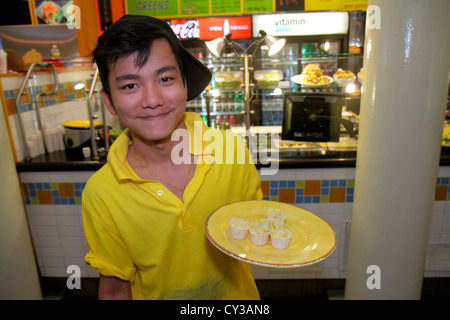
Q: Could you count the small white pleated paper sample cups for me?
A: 5